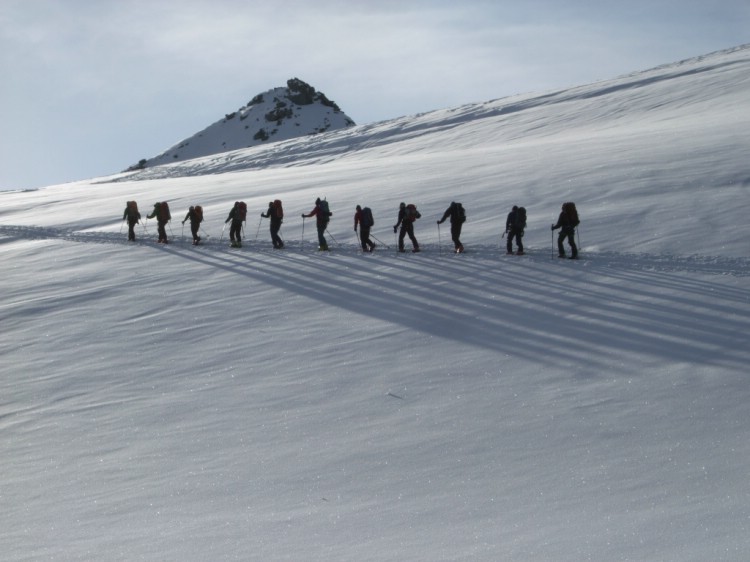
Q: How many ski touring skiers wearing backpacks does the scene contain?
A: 11